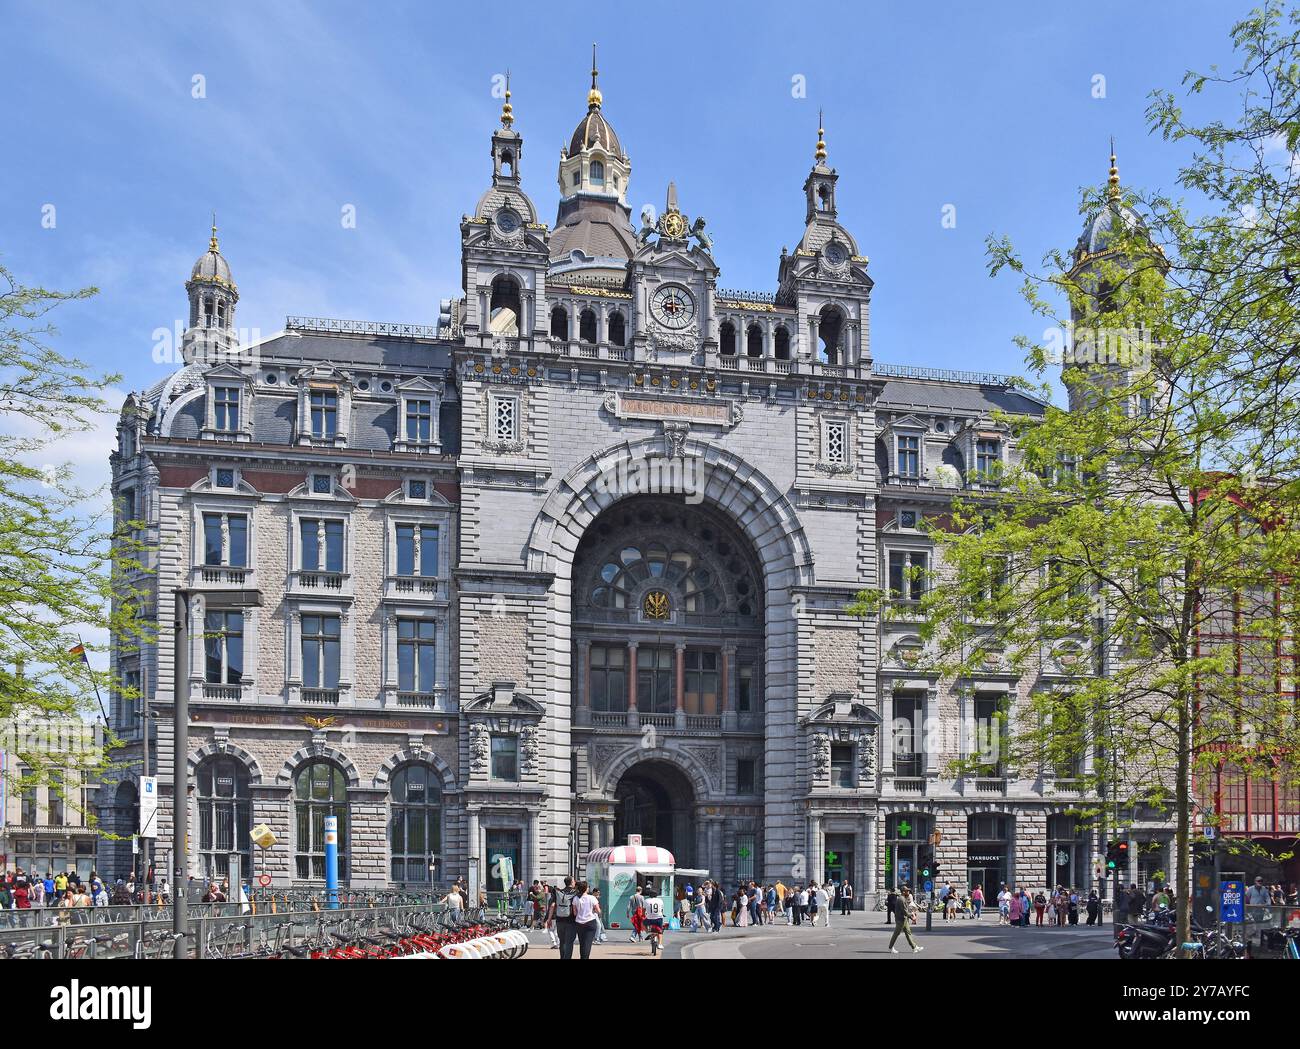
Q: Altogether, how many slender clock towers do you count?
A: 2